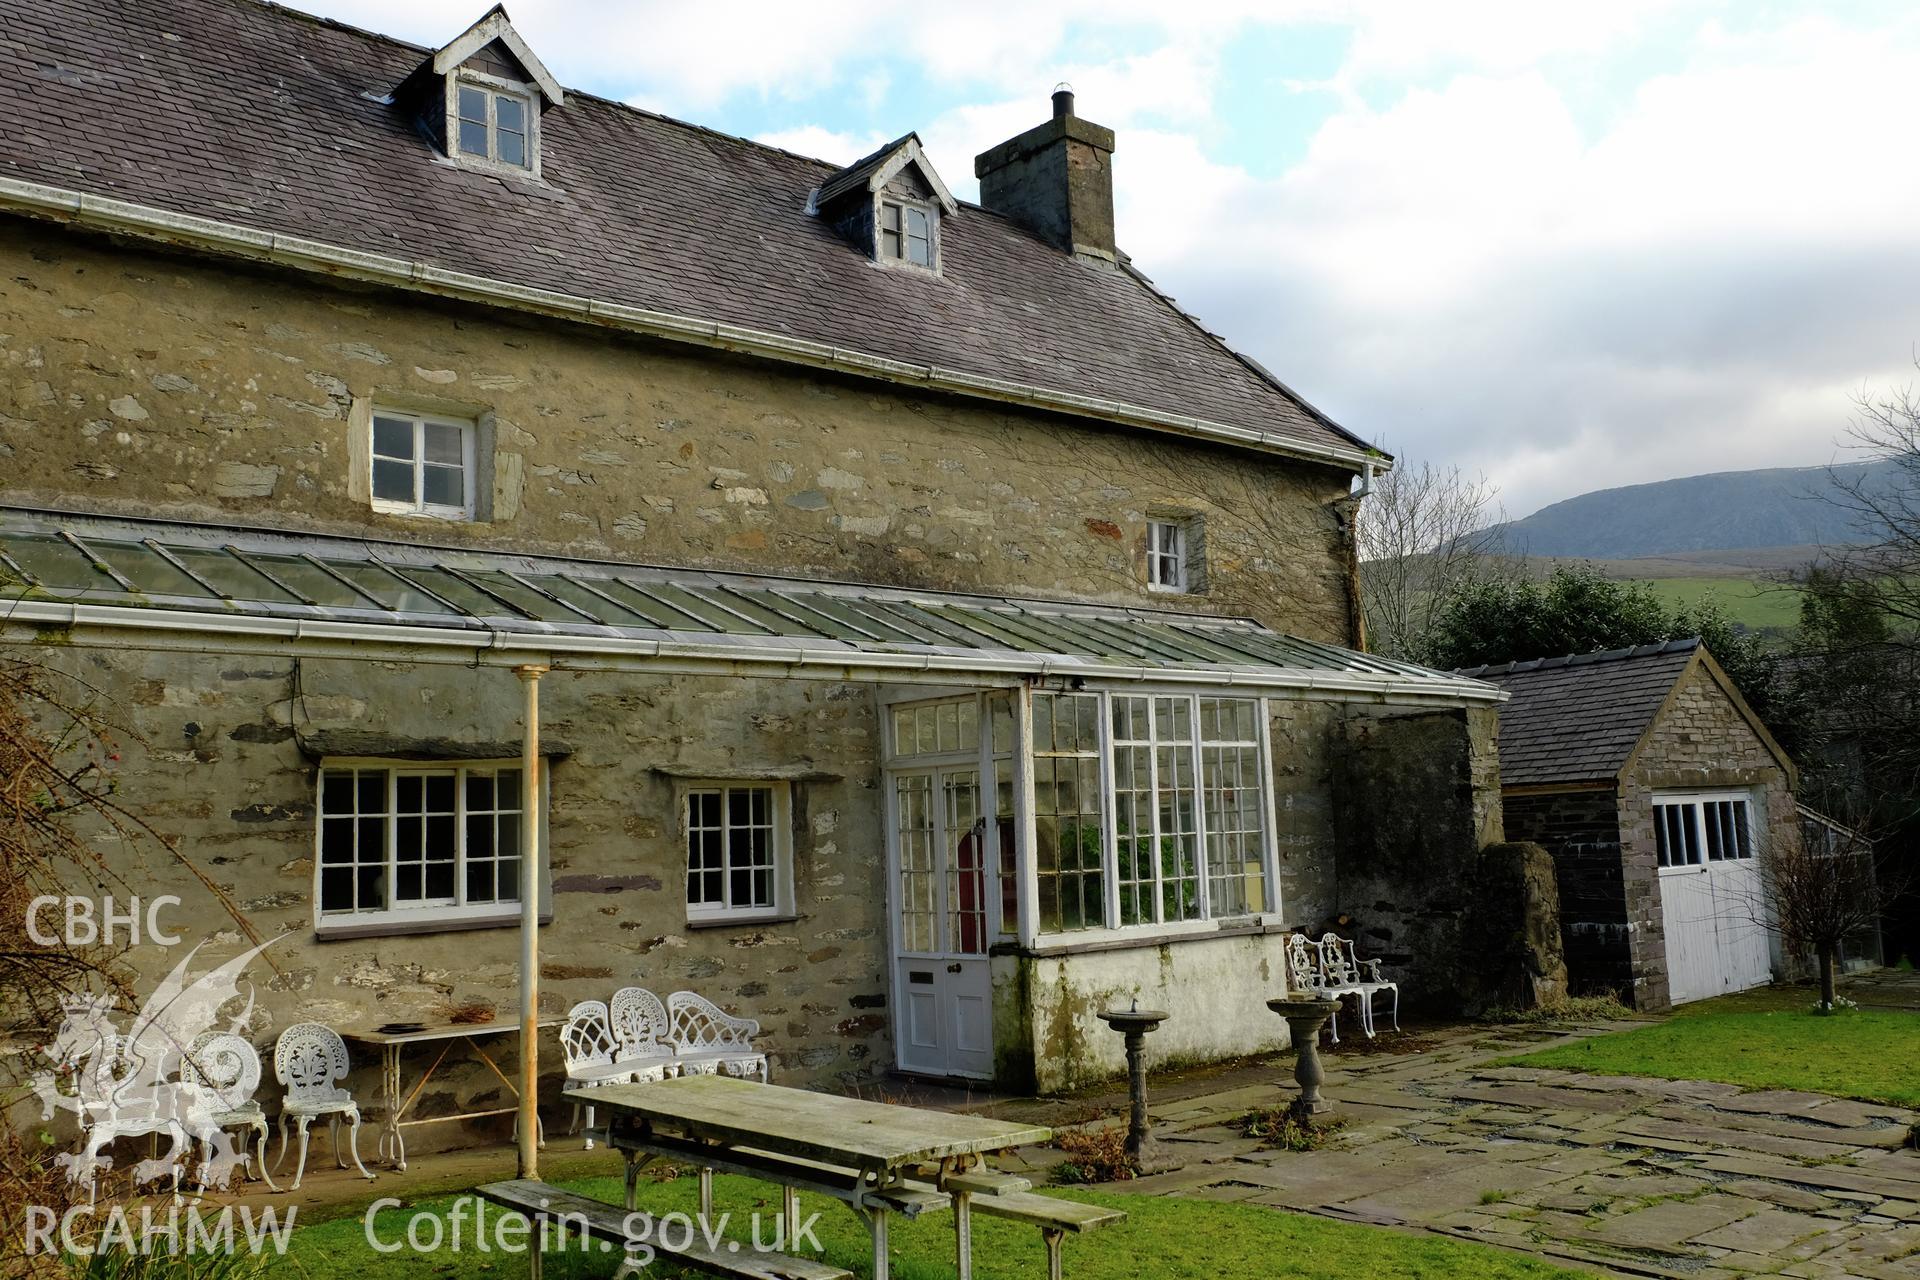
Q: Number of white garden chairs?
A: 5